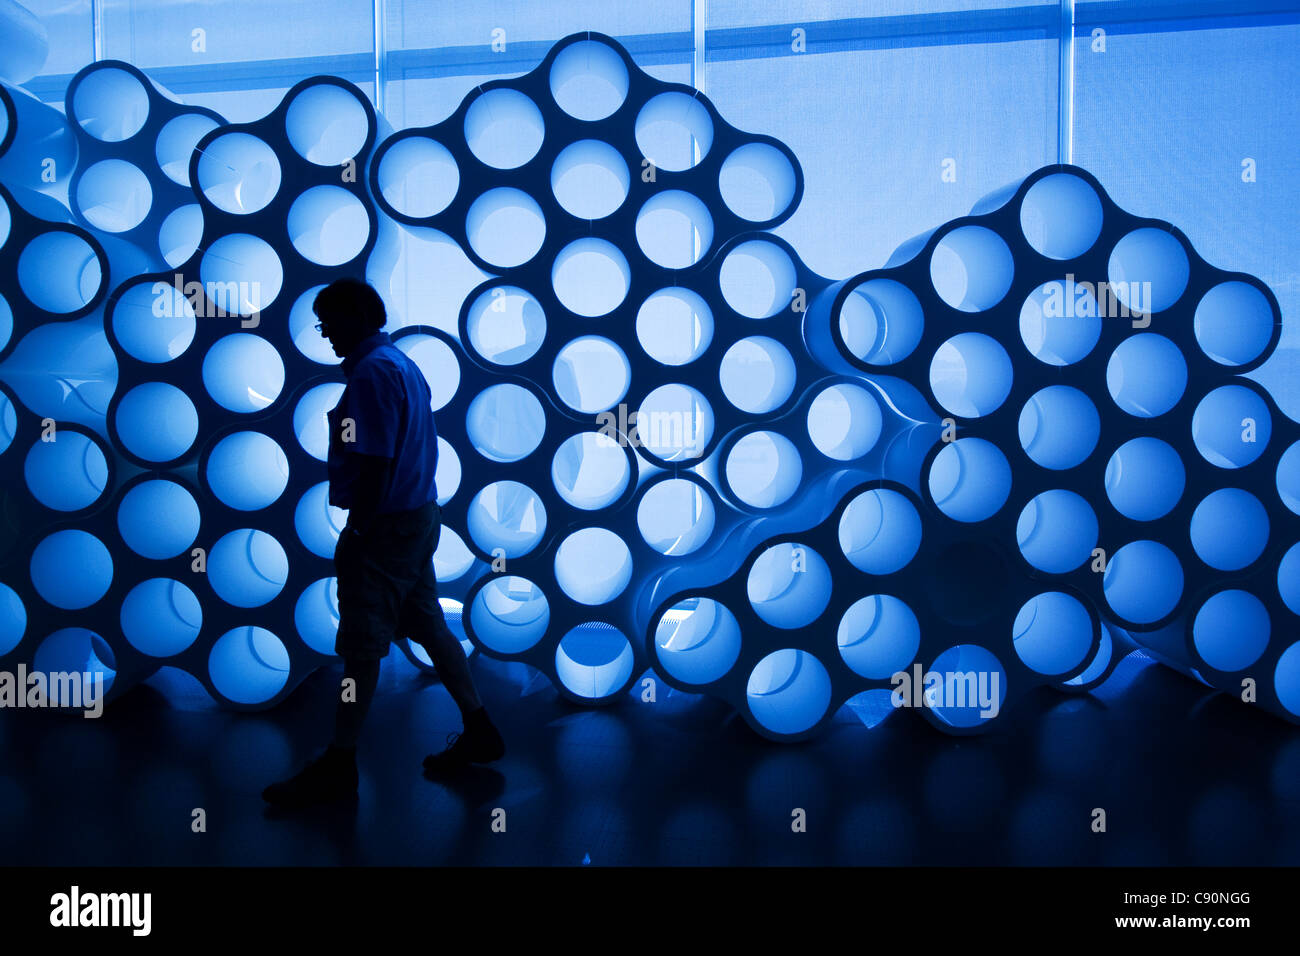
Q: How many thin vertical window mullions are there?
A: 4